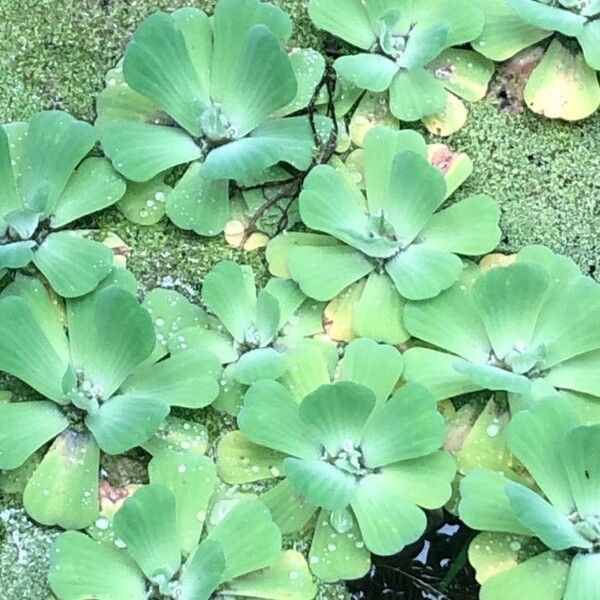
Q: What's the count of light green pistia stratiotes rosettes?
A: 11